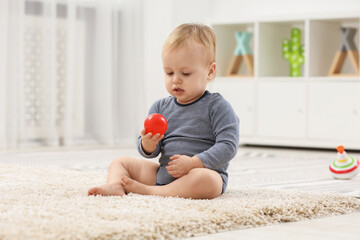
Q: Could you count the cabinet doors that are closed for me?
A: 3